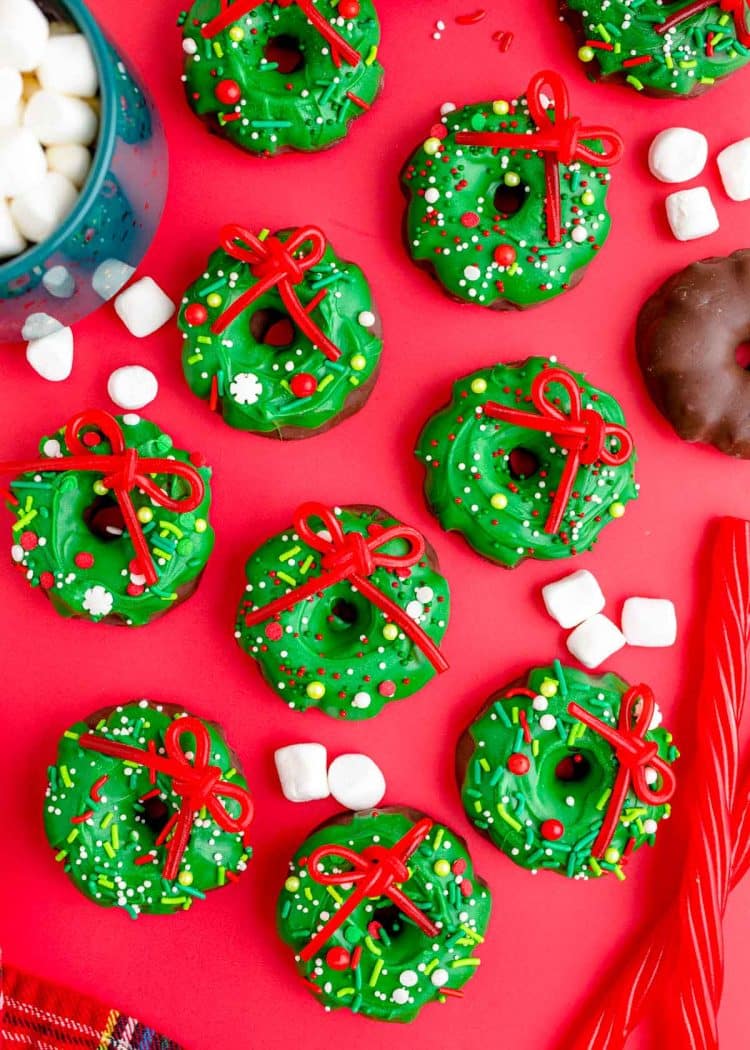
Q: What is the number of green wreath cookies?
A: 10